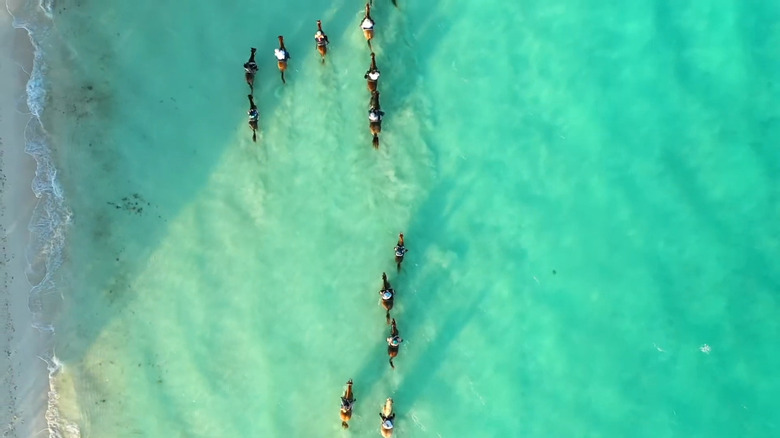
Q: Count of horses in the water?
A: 12